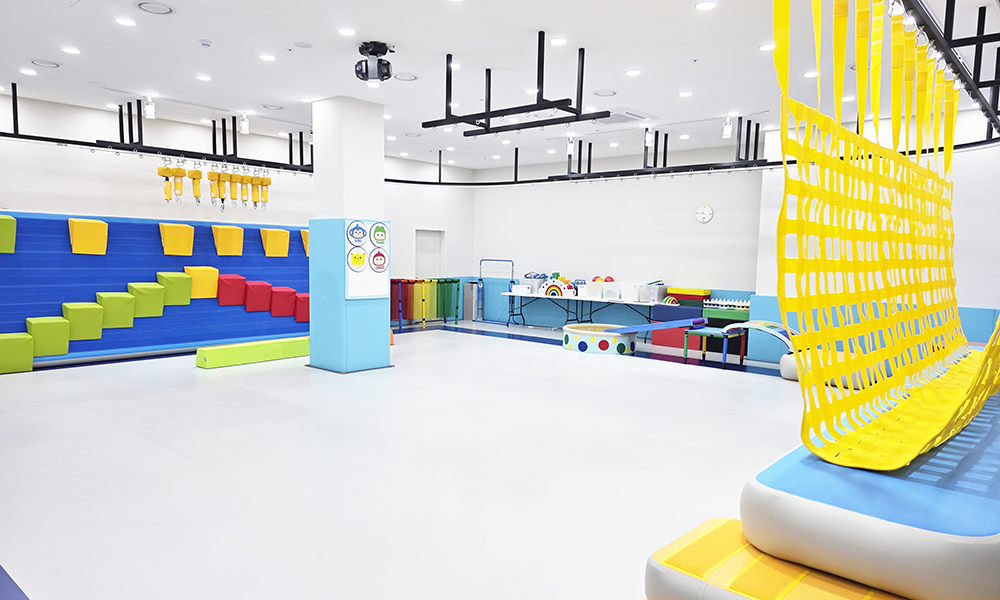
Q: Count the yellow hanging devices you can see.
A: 9